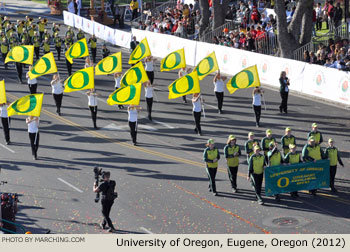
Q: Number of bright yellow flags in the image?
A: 14